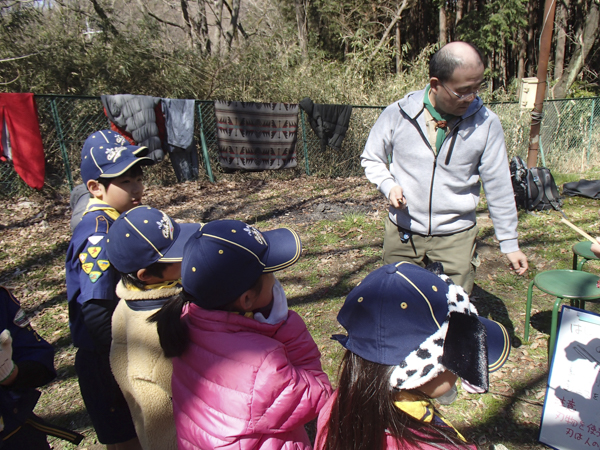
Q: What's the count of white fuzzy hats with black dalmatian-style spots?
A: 1